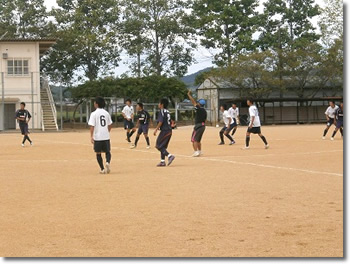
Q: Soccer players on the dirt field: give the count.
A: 11